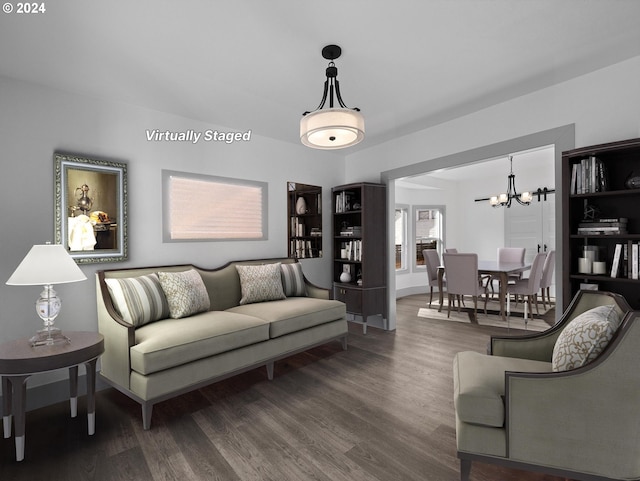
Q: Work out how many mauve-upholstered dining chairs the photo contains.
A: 6